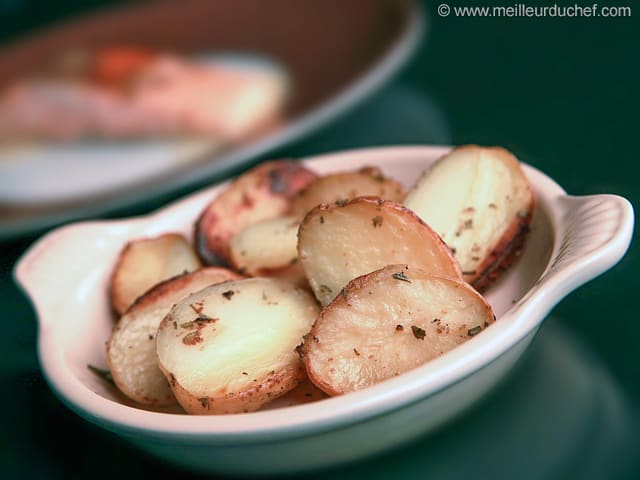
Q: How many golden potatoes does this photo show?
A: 9